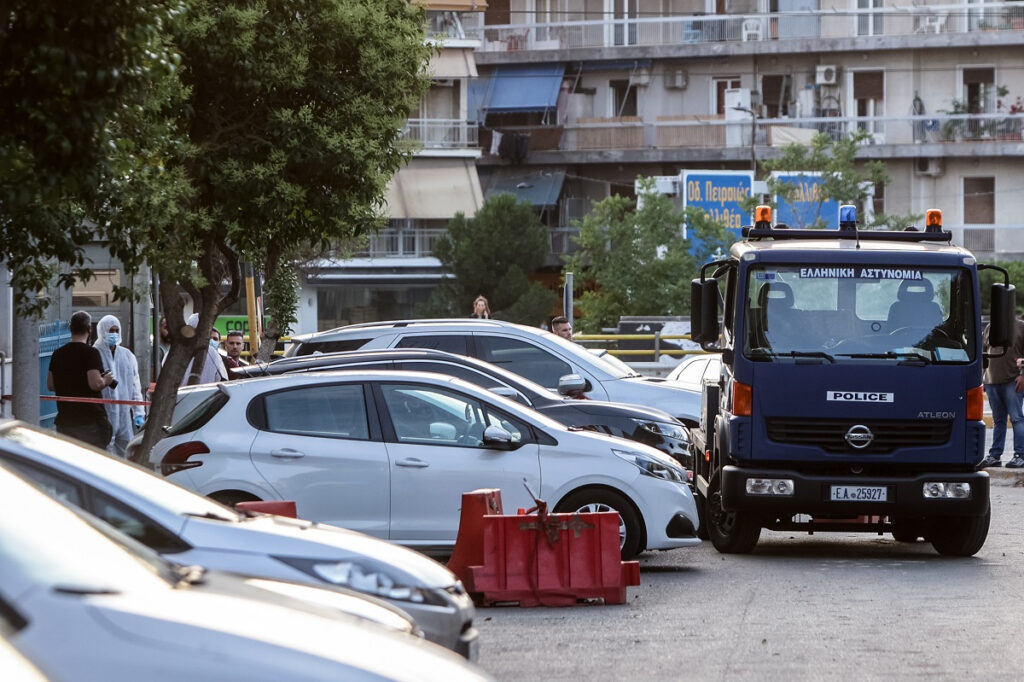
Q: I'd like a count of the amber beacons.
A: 2